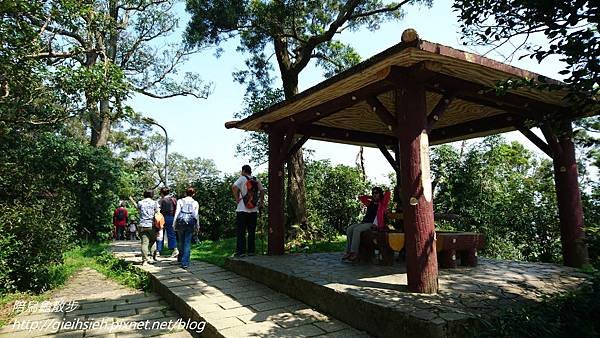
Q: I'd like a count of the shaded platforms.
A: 1